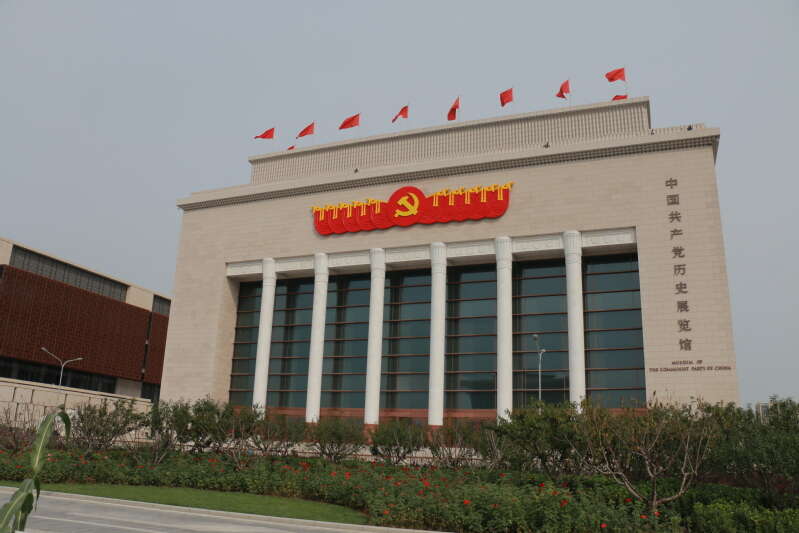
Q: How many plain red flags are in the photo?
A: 10